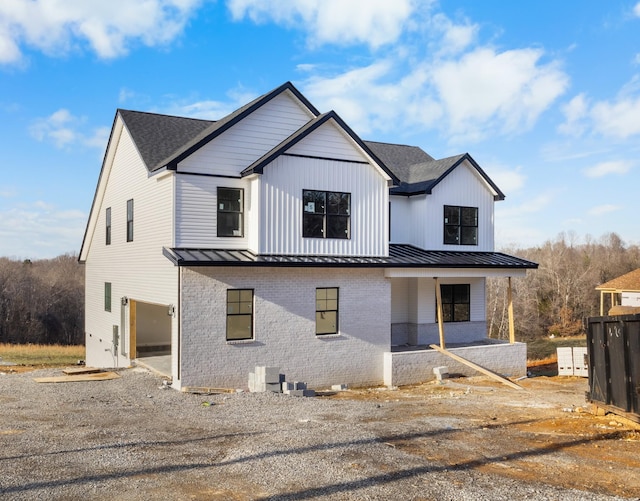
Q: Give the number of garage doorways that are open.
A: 1